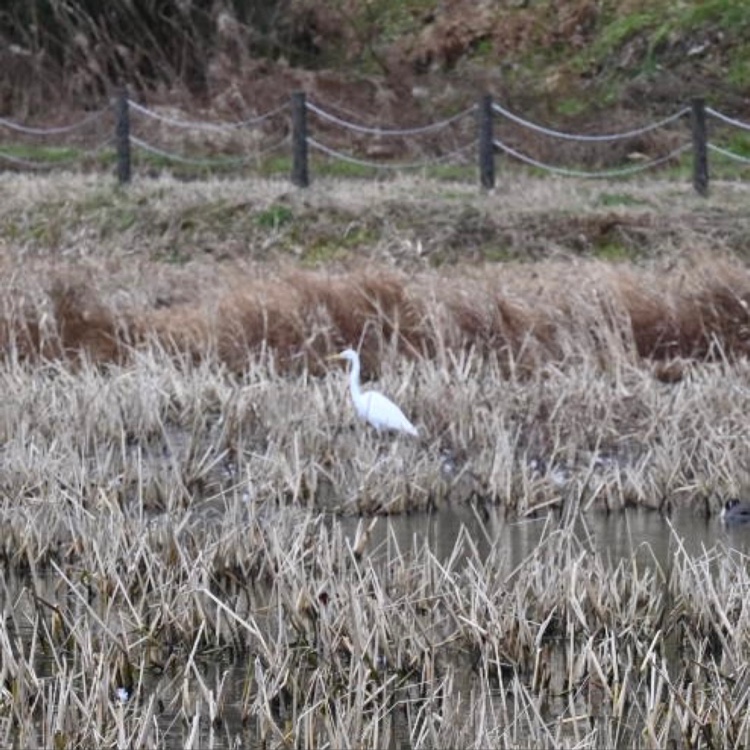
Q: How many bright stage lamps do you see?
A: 0